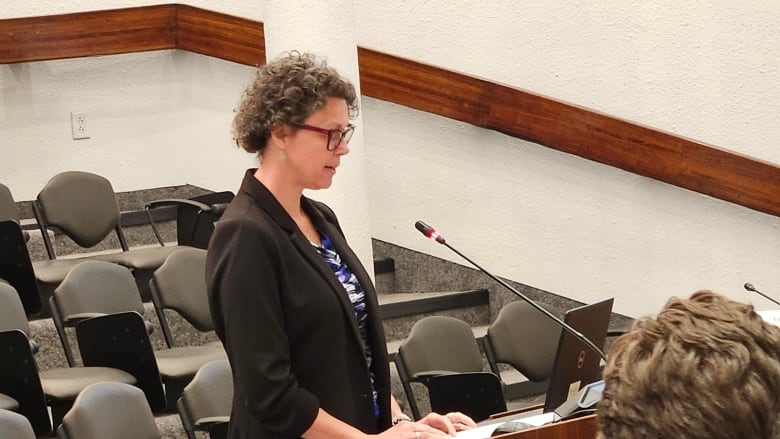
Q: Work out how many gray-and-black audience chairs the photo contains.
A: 11